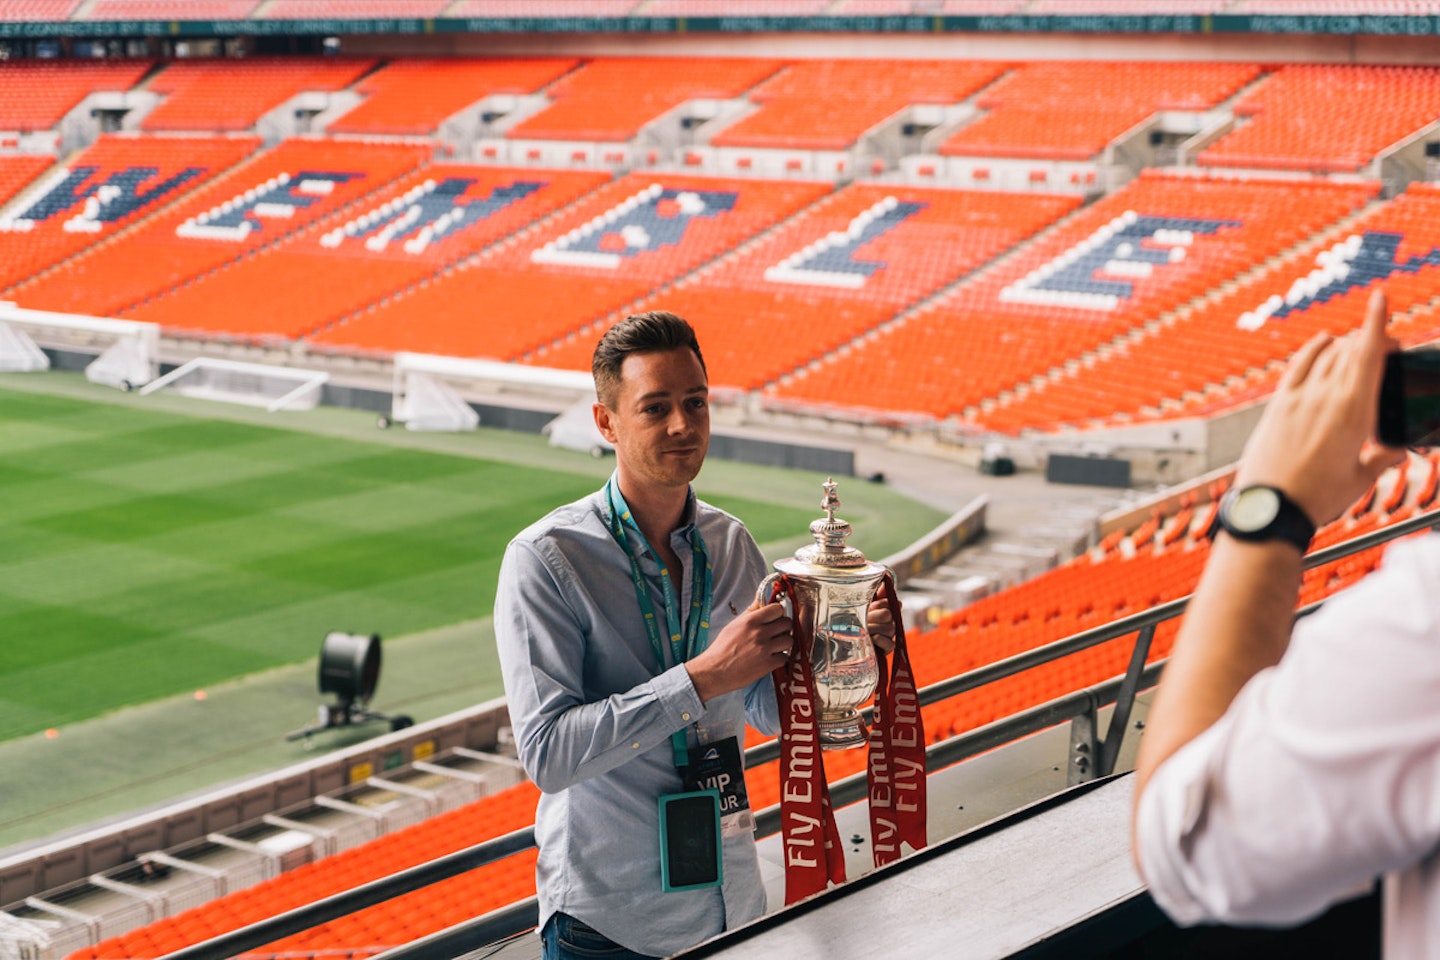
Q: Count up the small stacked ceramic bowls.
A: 0